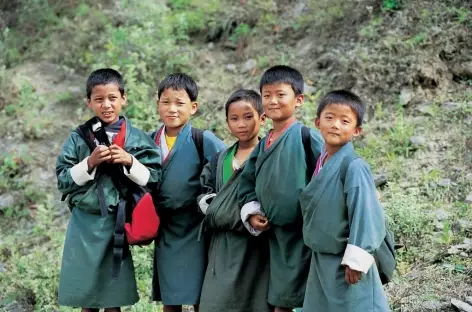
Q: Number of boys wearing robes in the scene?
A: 5